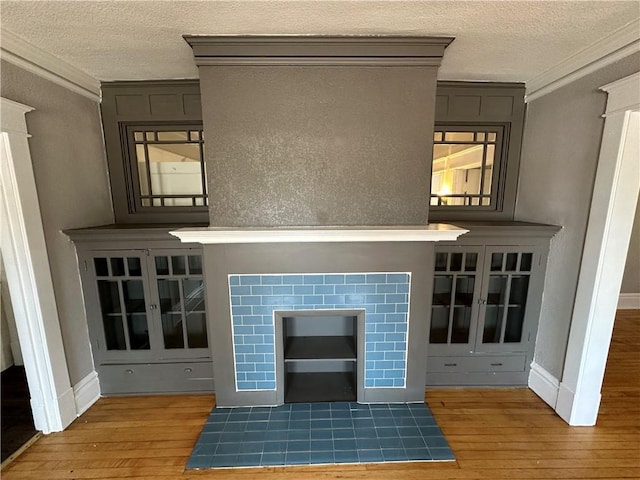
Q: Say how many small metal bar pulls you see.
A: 2